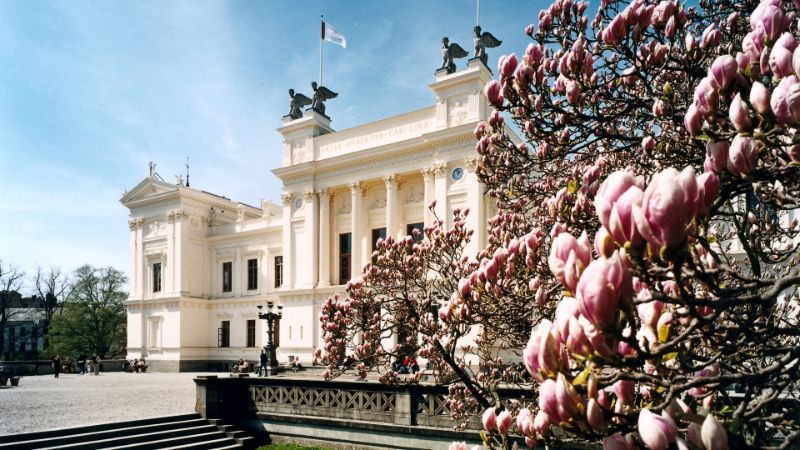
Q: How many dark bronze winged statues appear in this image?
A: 4